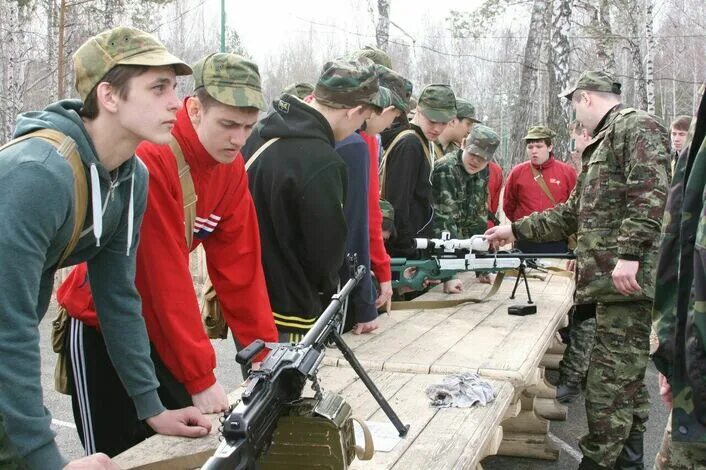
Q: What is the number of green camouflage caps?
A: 11